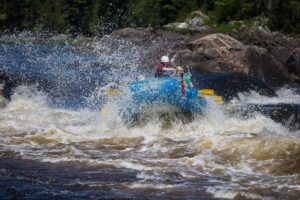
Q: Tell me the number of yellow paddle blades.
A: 3